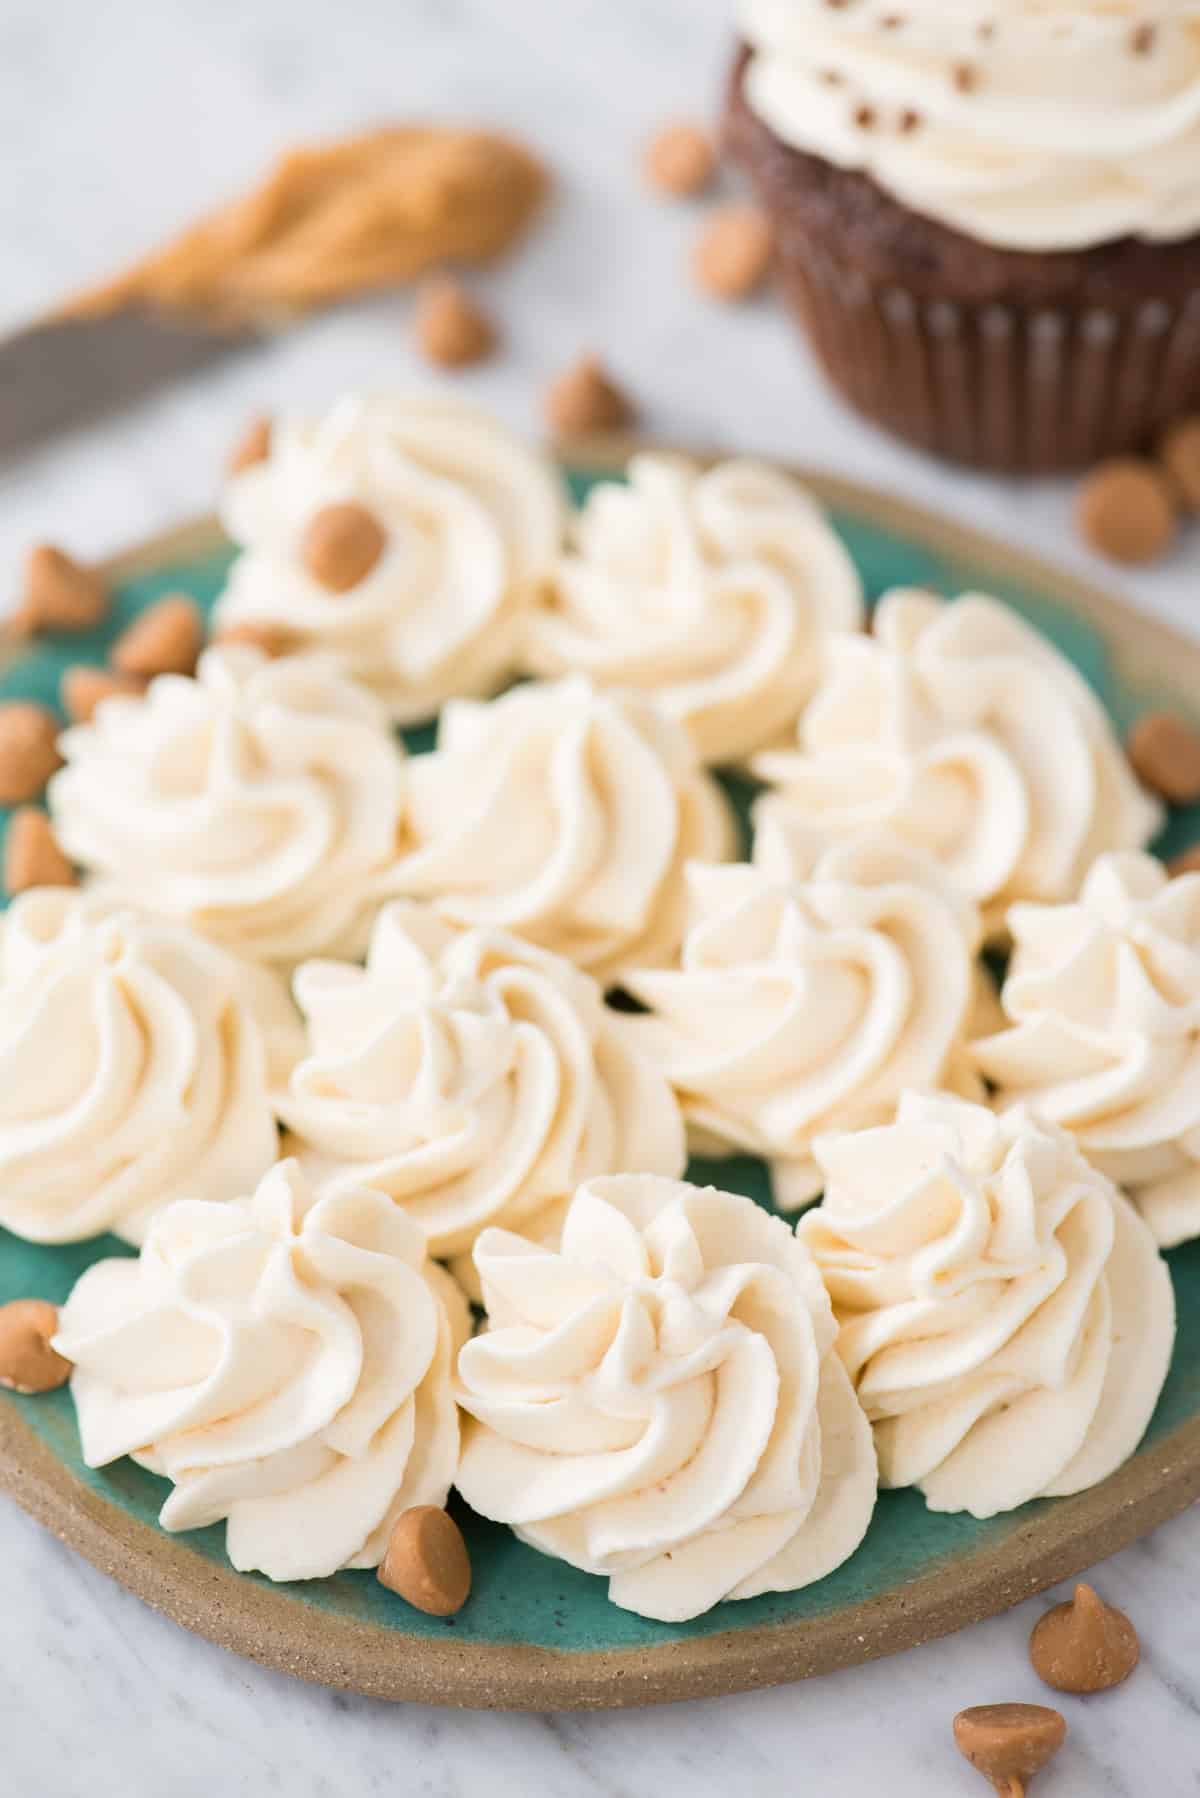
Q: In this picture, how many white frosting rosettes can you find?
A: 12